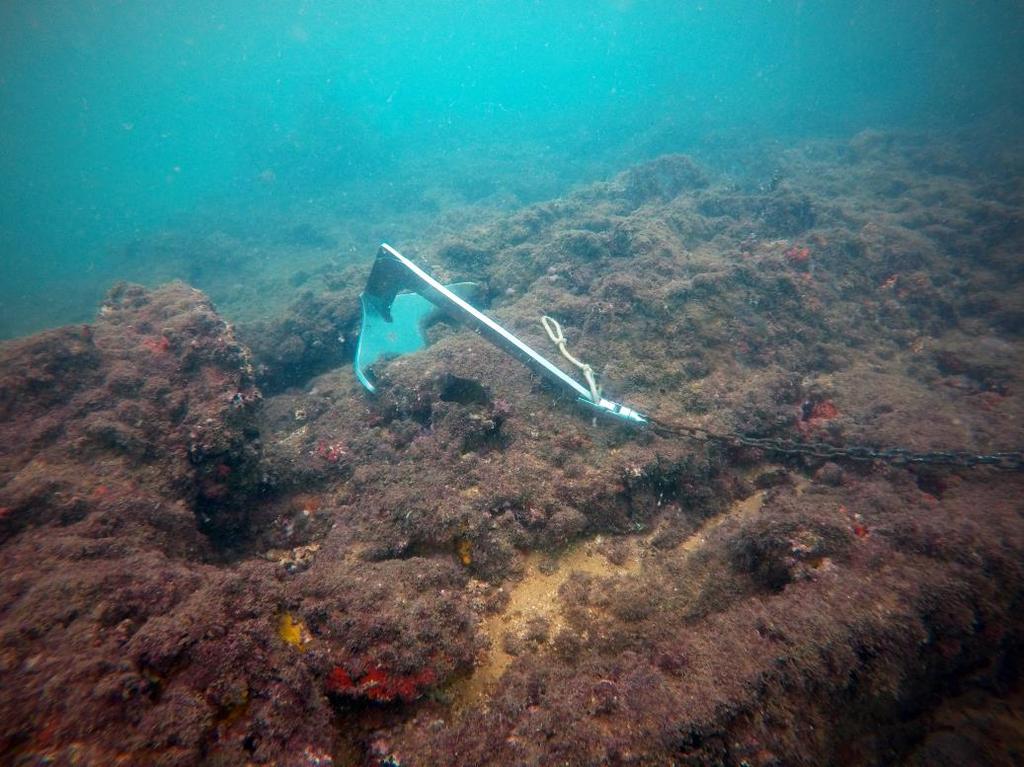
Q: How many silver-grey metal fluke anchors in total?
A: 1